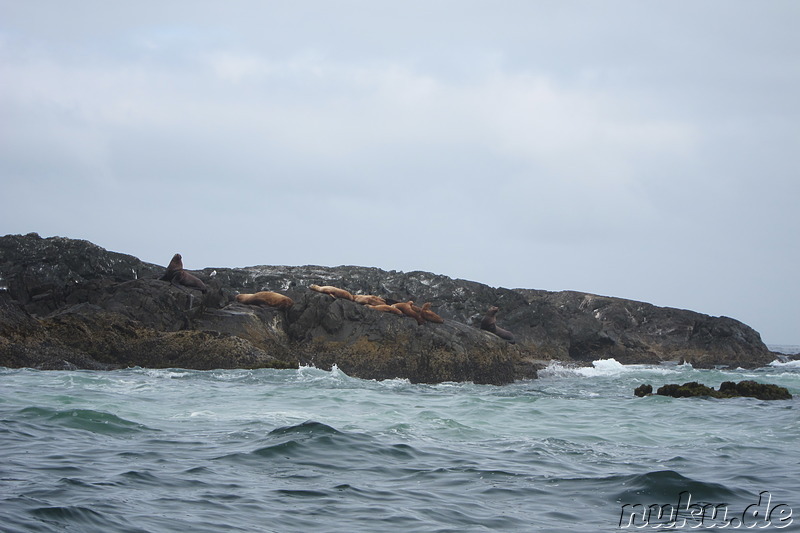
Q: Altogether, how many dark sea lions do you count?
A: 2